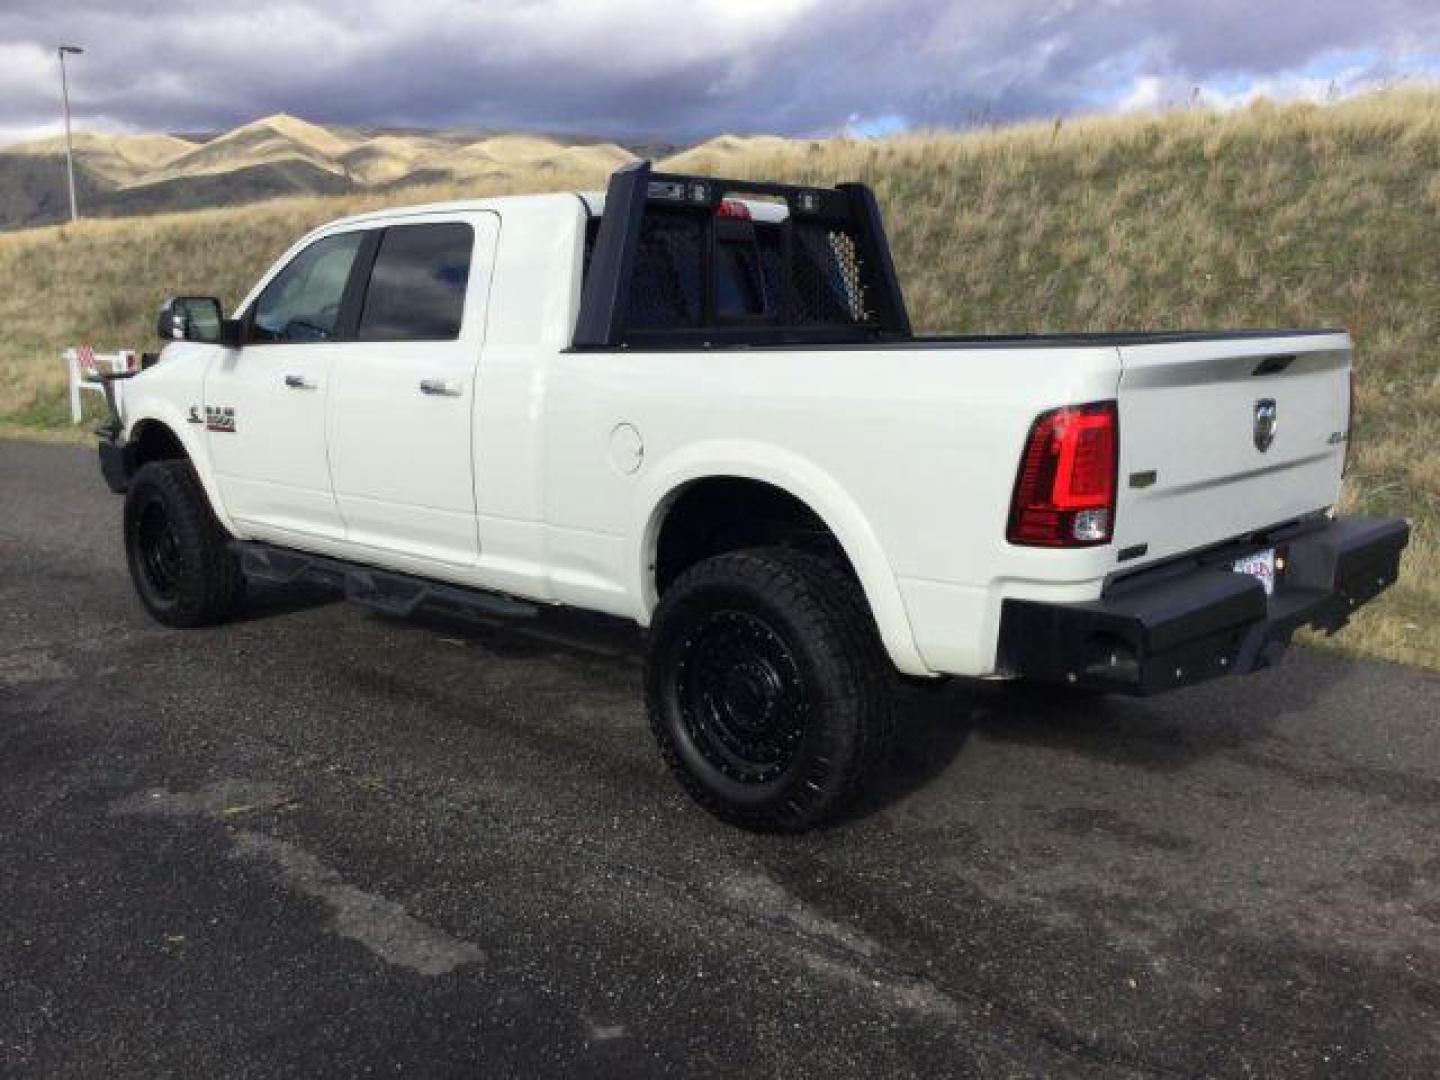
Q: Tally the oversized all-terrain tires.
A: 2